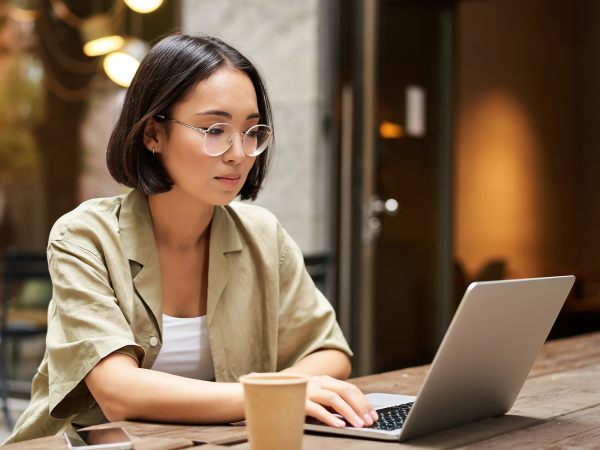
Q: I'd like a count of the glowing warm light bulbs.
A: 3